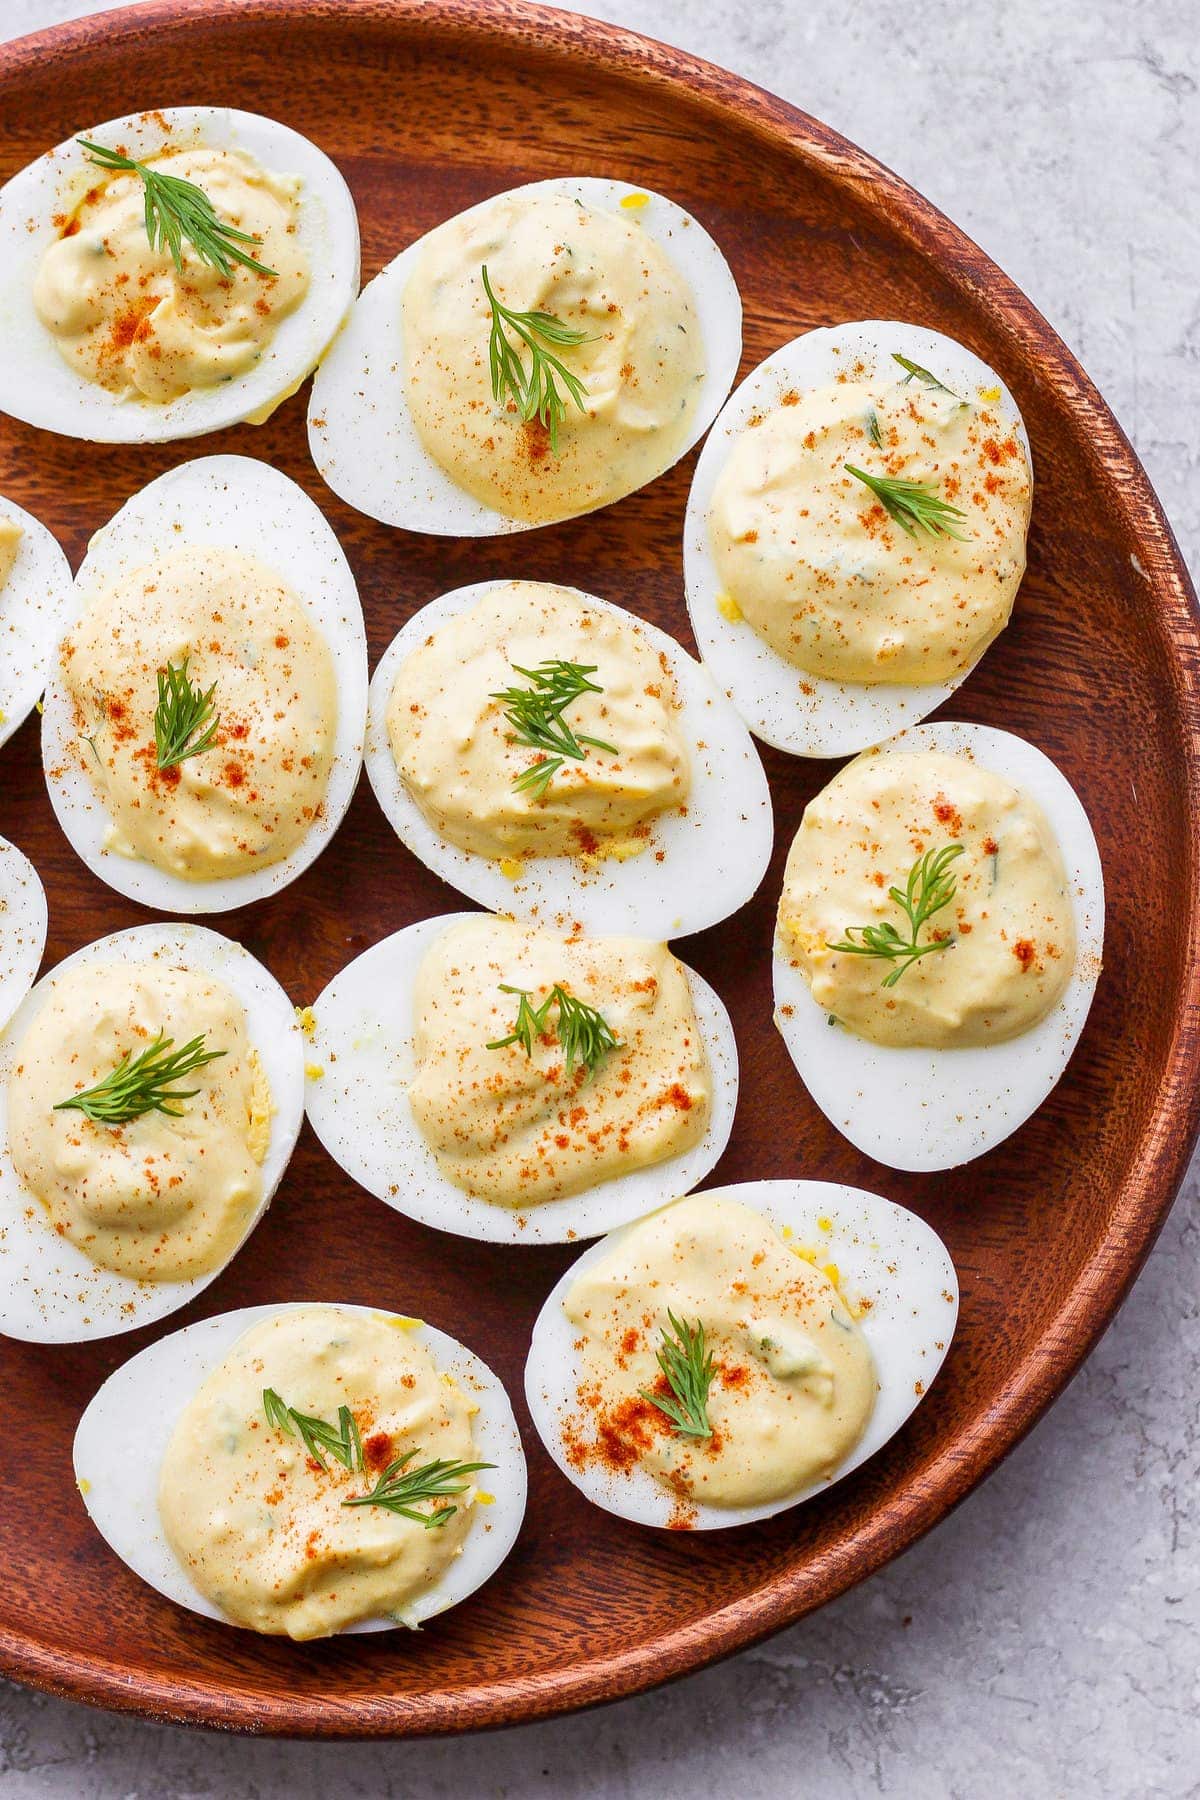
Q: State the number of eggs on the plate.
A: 12